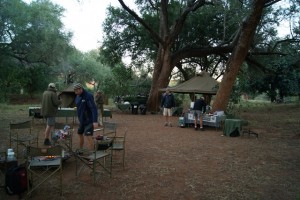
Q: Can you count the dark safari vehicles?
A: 1